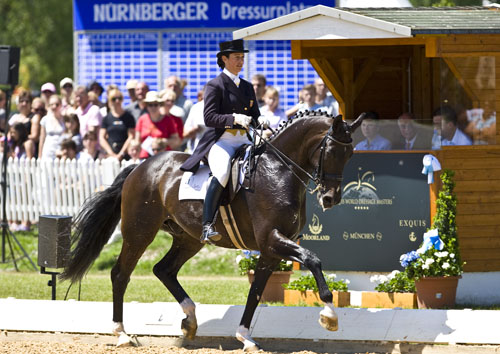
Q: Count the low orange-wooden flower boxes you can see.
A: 2